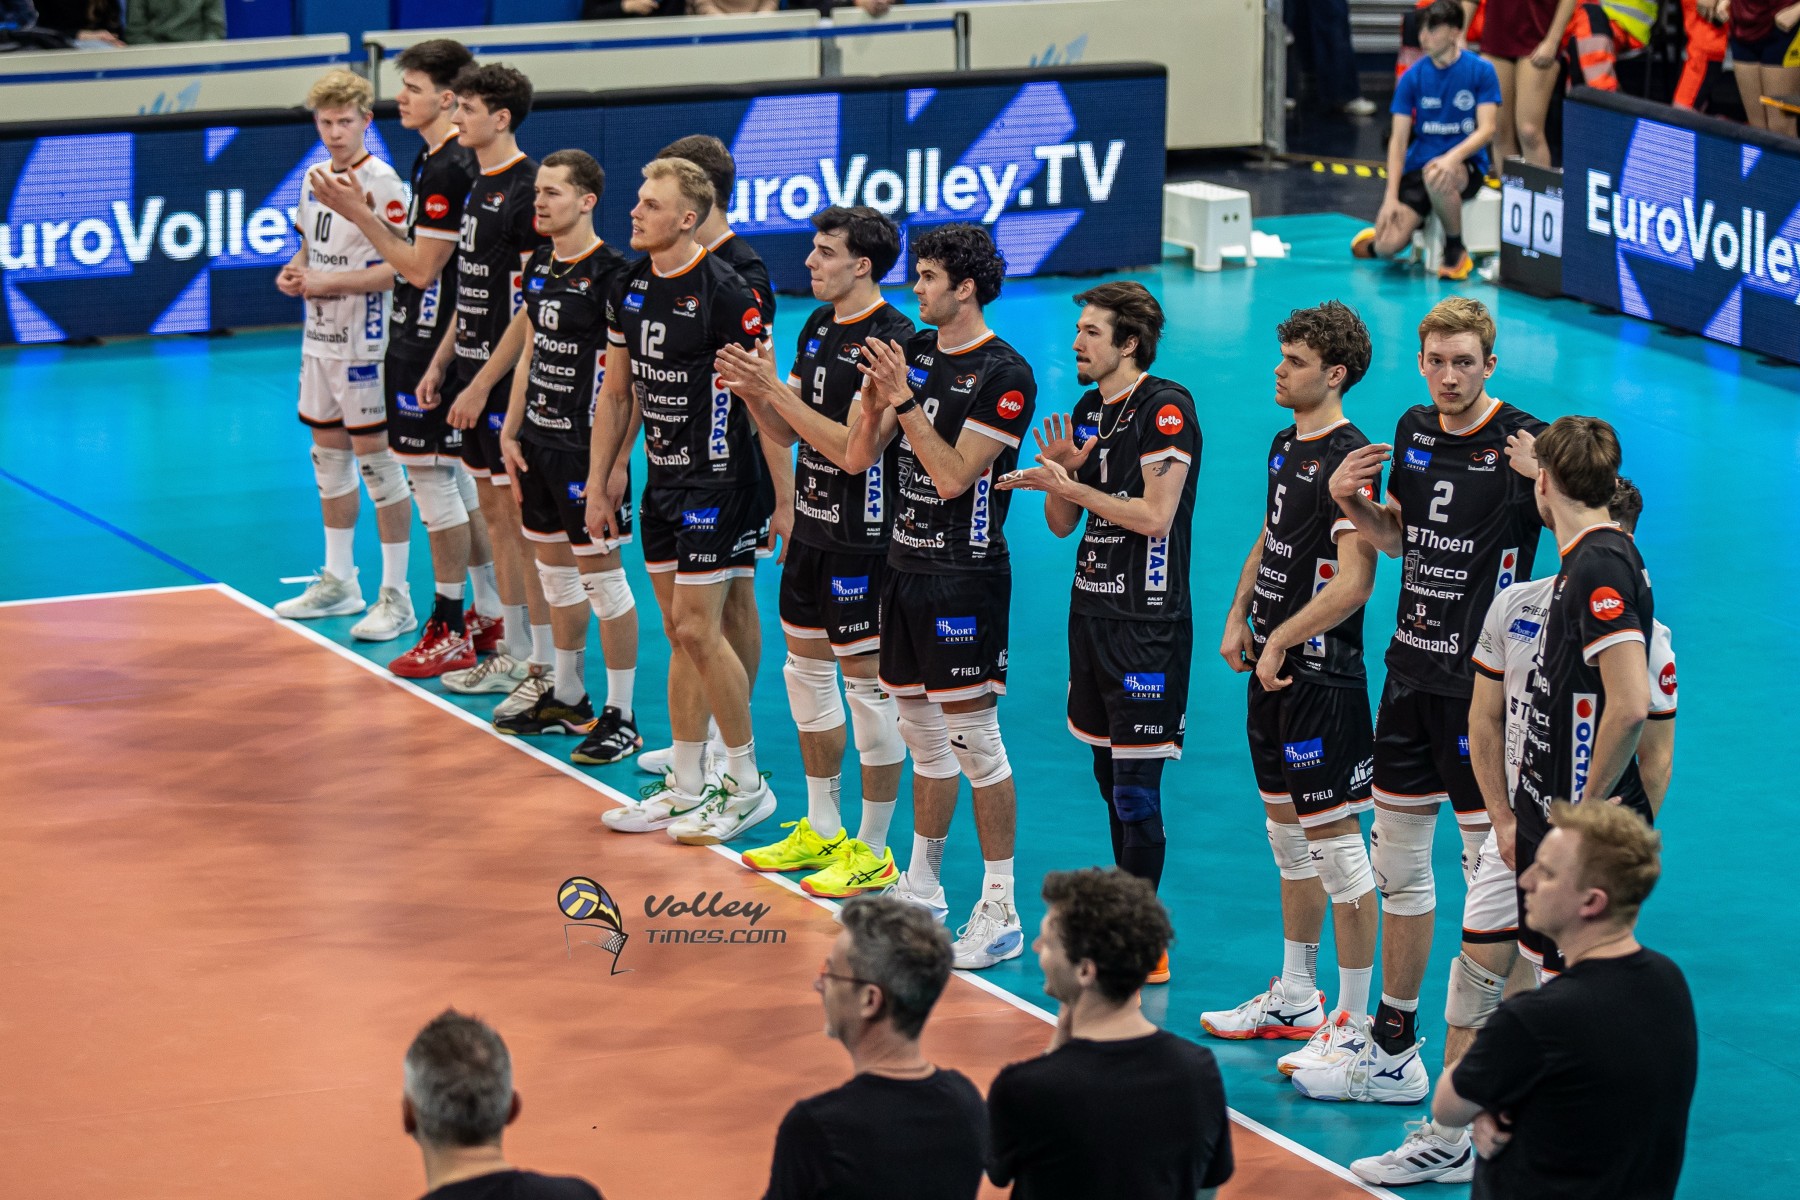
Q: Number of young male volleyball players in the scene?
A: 13